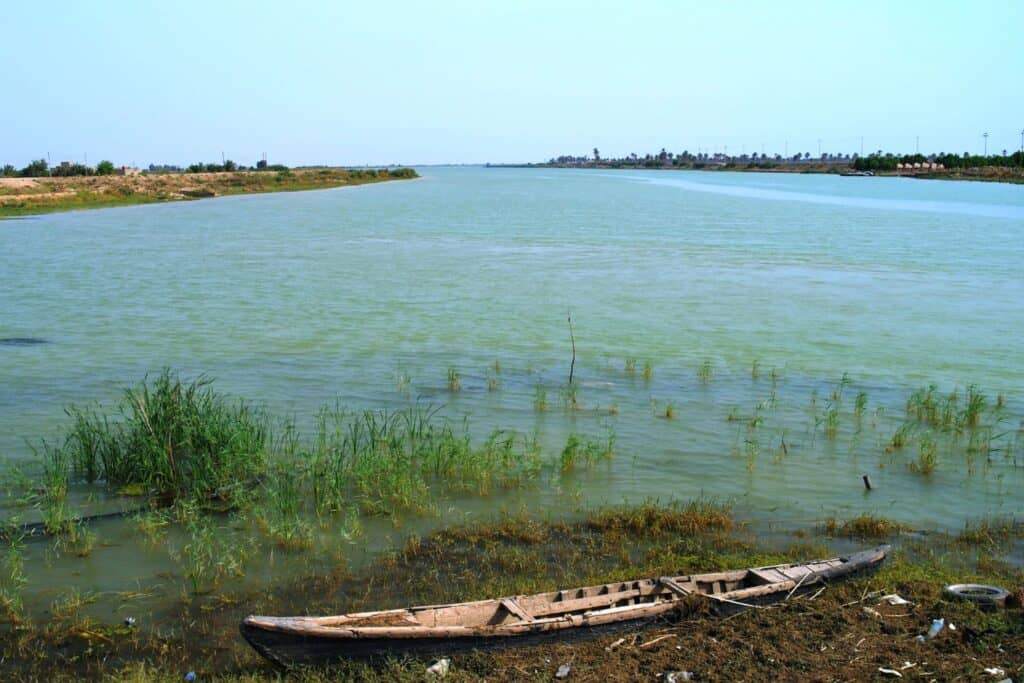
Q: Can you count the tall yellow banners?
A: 0